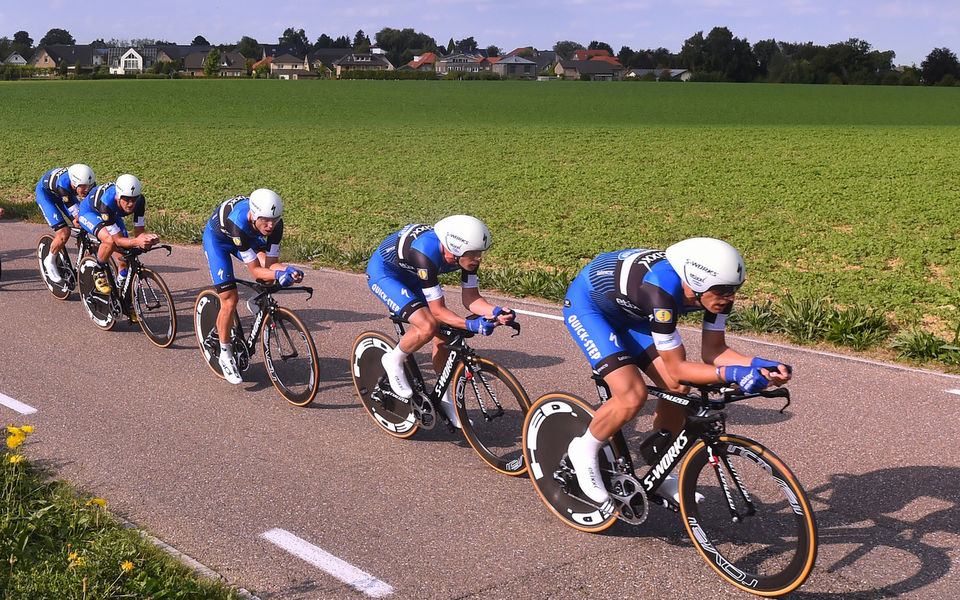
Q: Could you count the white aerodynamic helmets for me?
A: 5